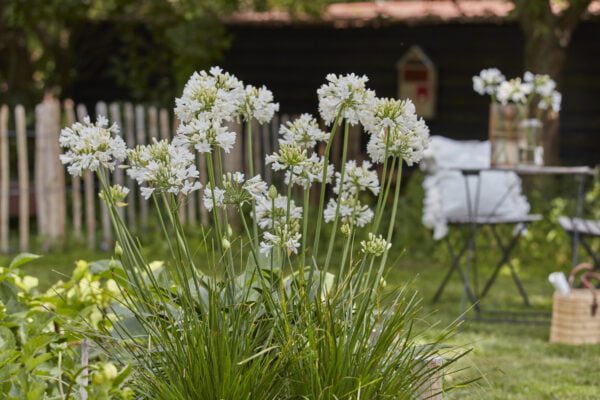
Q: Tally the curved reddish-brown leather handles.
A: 2